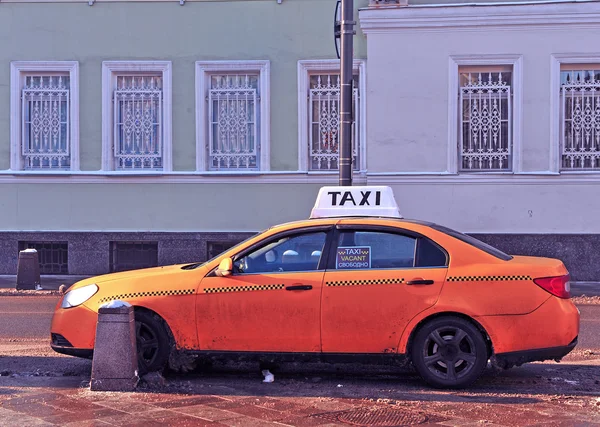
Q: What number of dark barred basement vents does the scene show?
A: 3